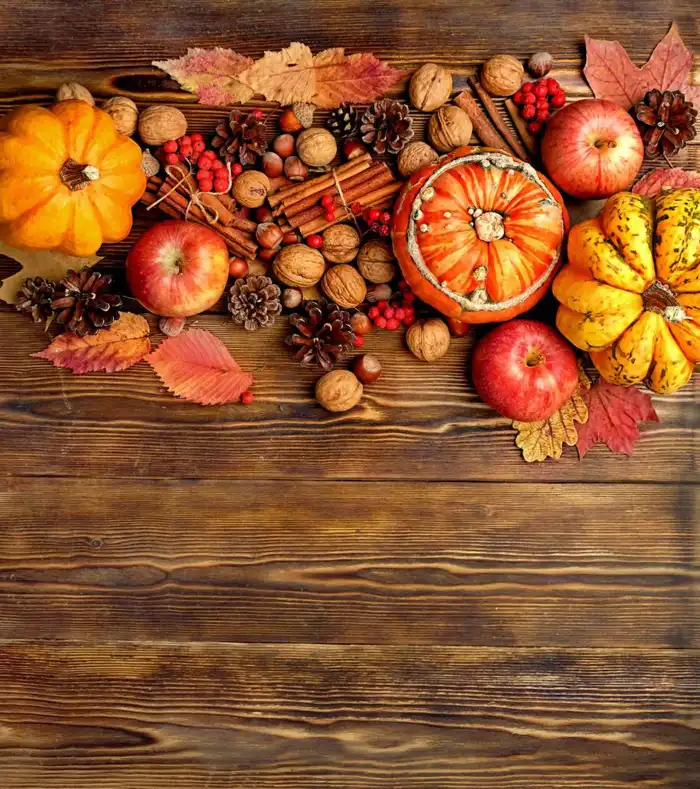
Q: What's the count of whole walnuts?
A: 15